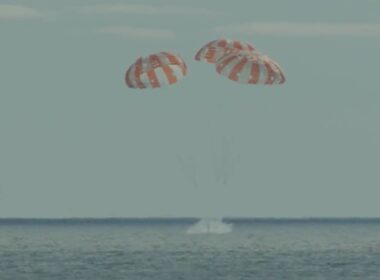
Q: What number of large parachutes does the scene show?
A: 3